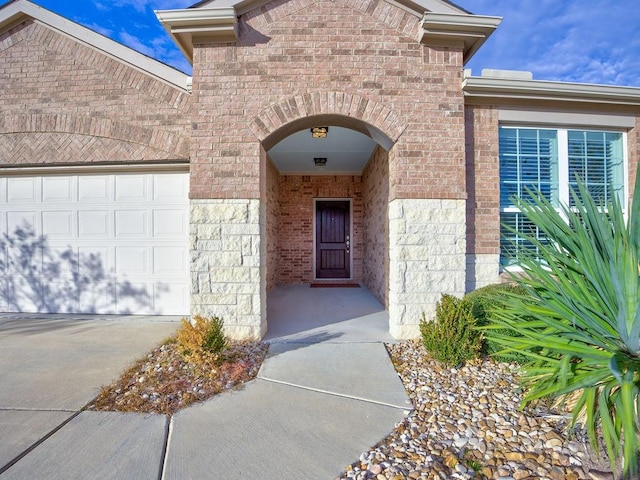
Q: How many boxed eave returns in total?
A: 2